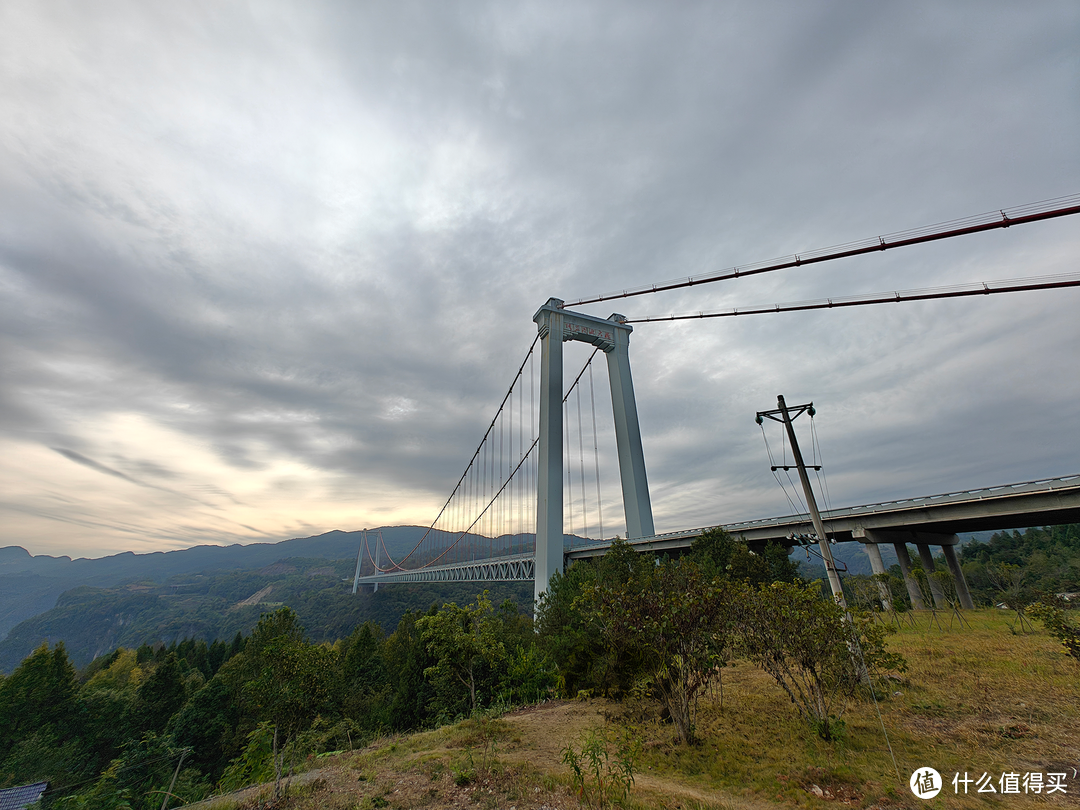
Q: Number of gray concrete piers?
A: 4